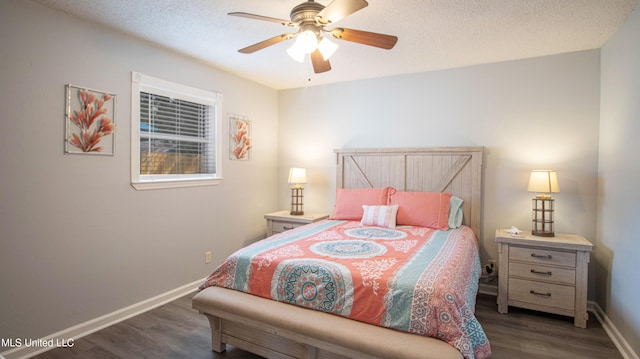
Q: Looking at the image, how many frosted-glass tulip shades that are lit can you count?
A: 3